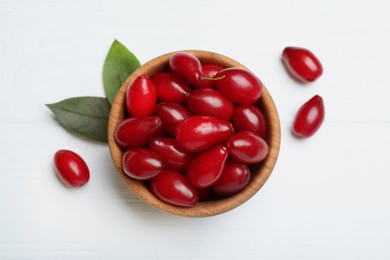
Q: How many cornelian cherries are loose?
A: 3